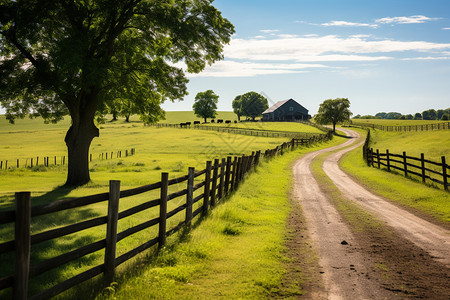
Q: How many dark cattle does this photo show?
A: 7